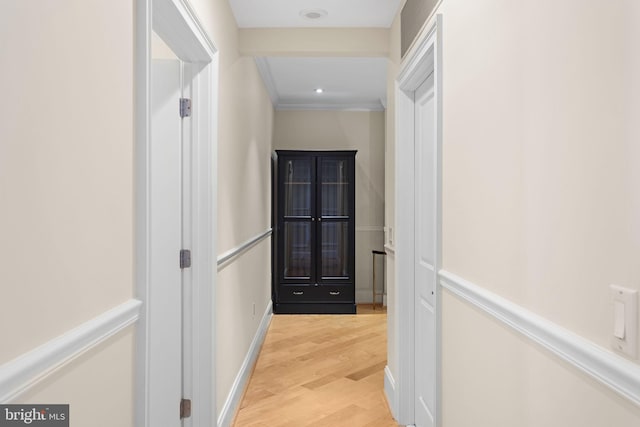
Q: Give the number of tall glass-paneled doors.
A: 2